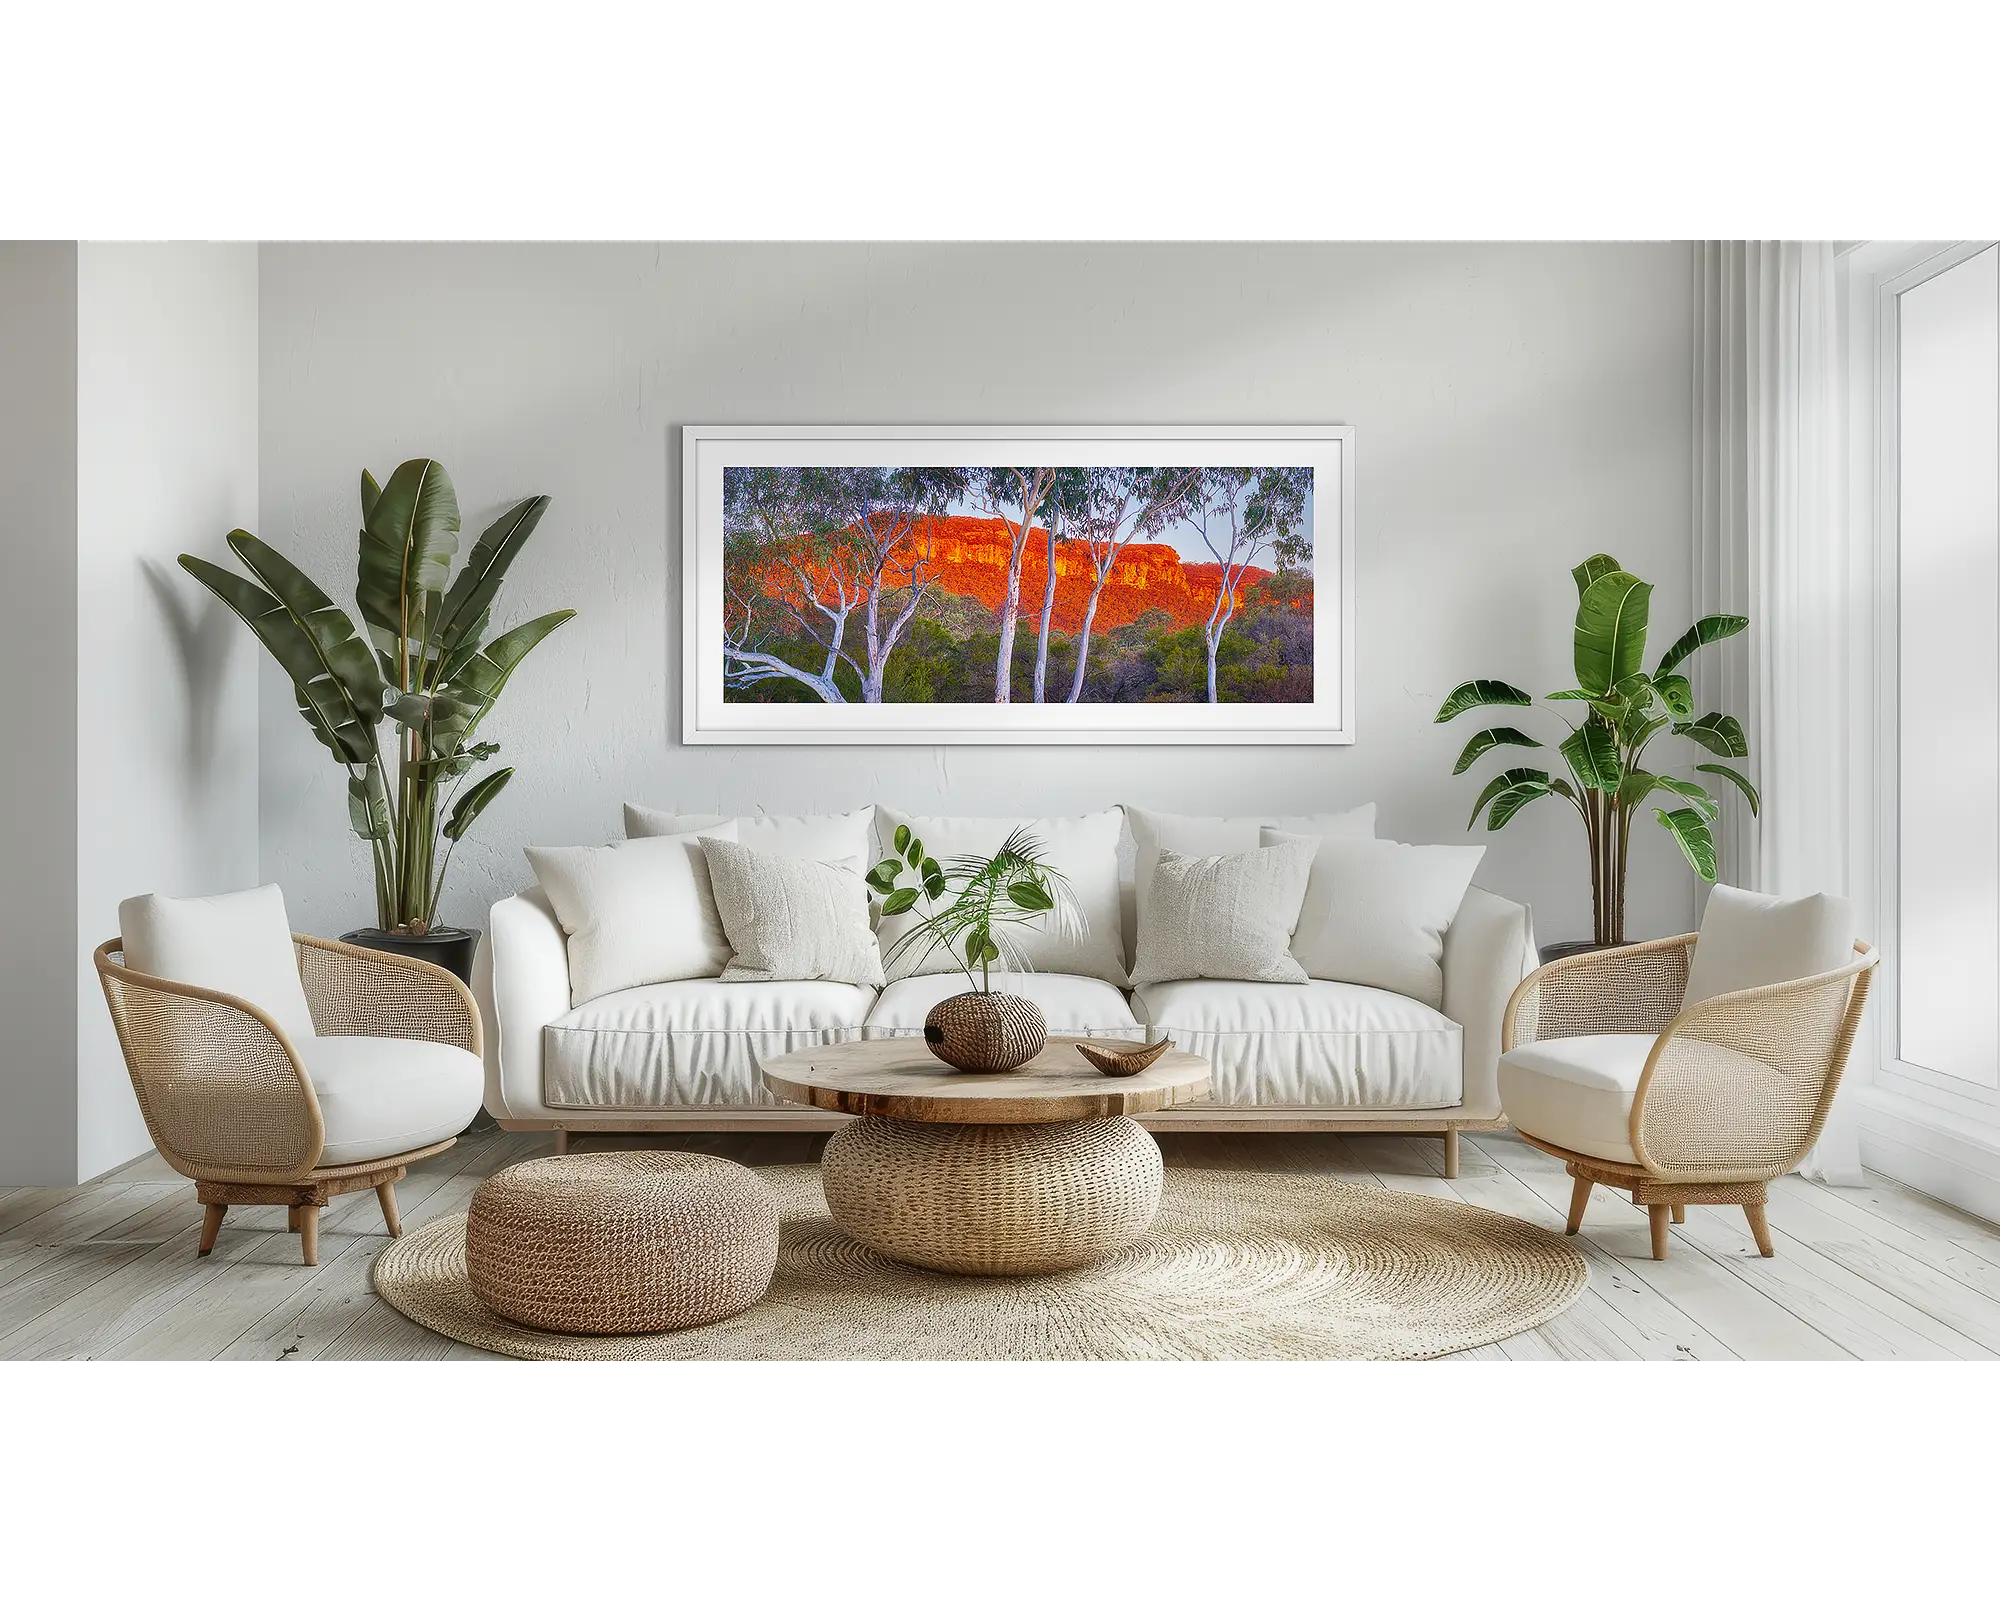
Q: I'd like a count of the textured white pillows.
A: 2